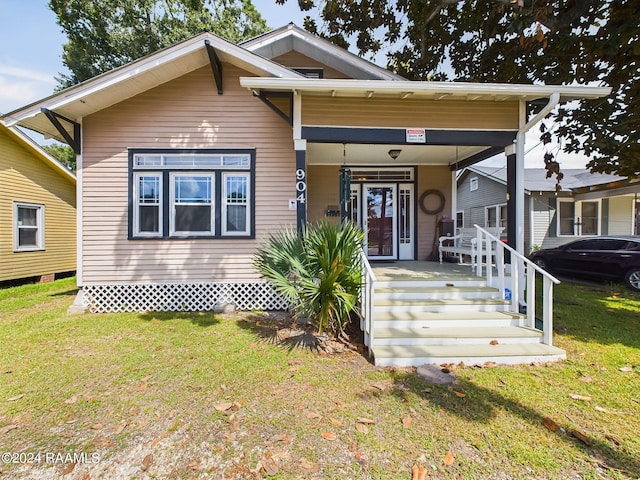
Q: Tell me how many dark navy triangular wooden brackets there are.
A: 3